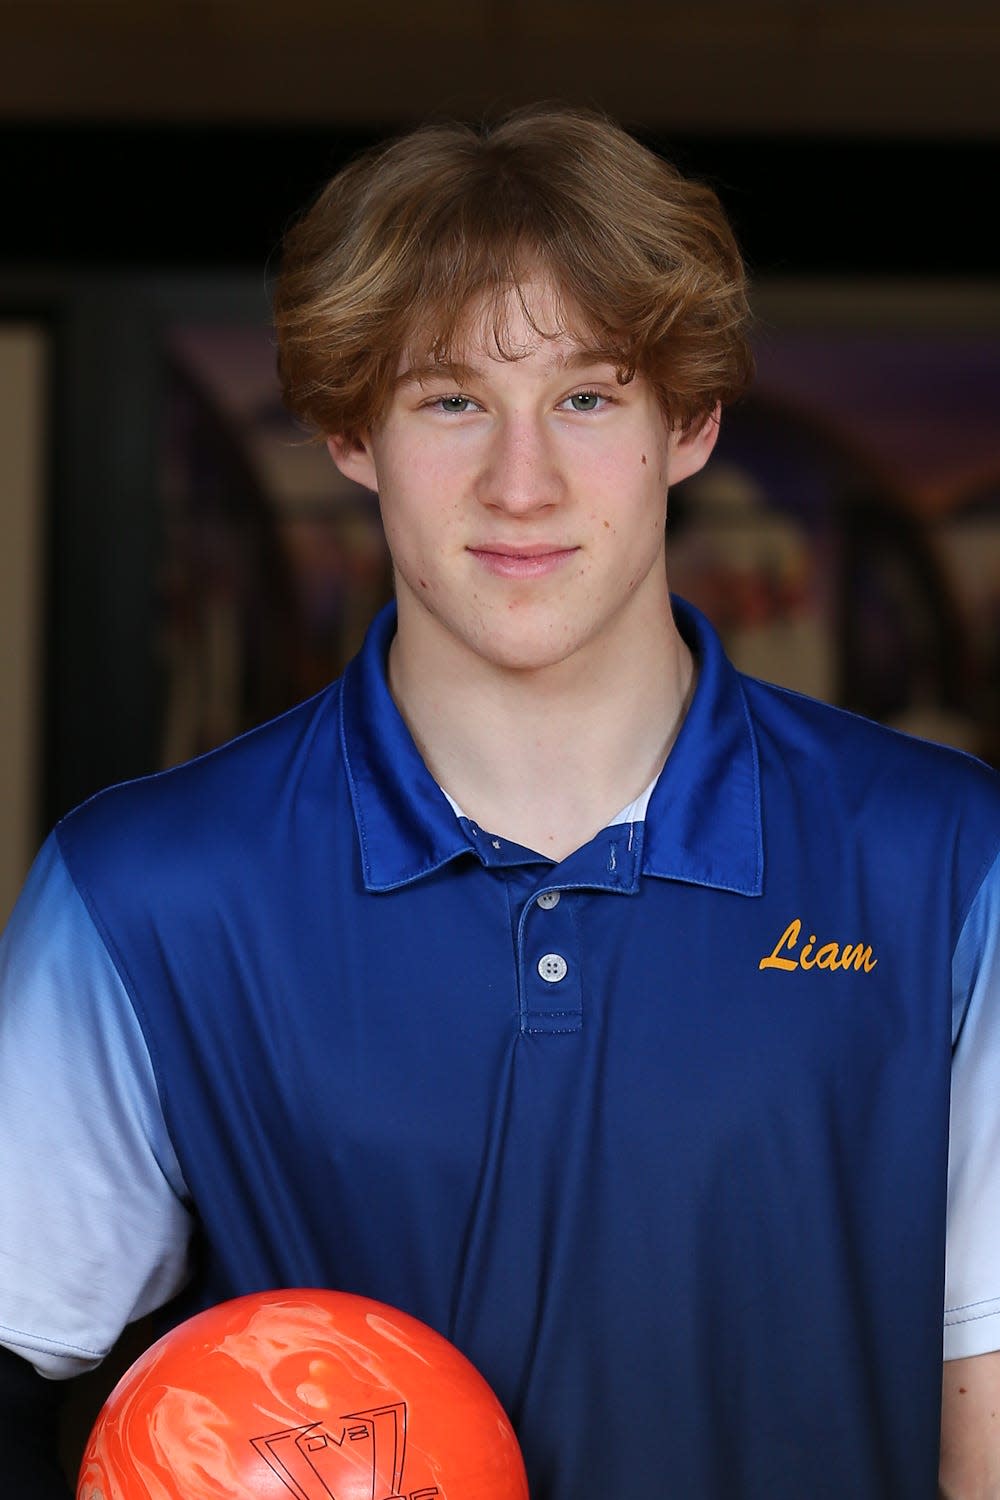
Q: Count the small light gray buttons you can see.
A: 2